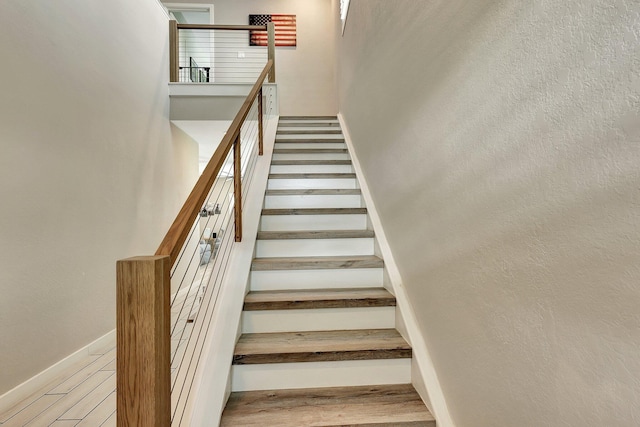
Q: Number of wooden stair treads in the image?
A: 14